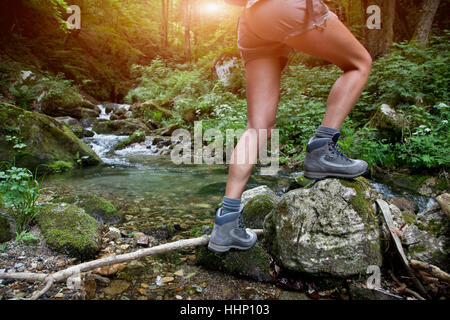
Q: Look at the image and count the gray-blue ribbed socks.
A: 2